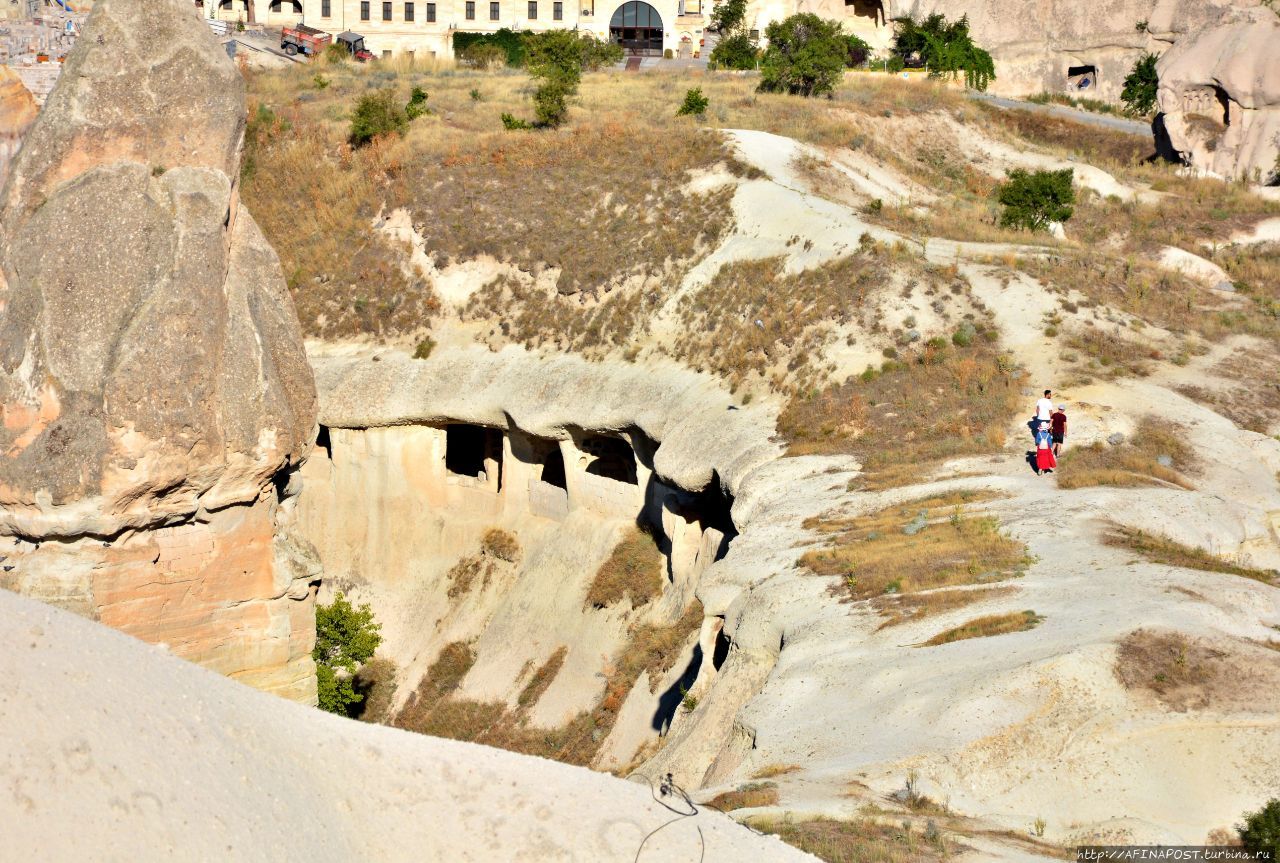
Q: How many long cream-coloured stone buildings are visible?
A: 1